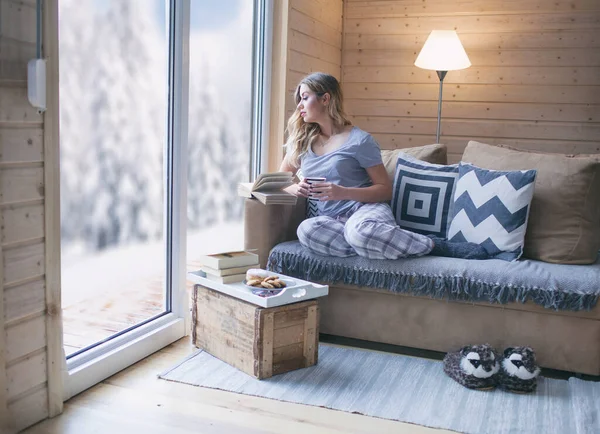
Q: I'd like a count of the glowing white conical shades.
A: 1